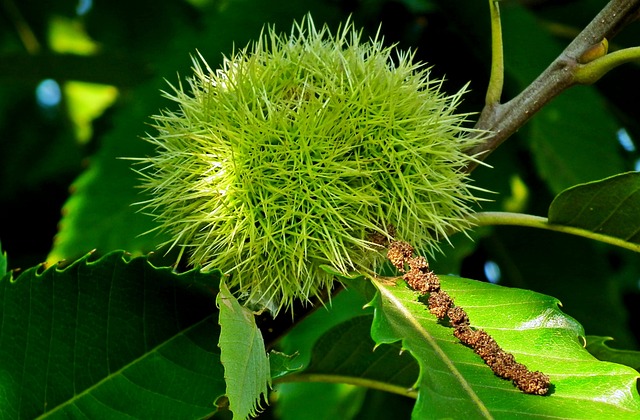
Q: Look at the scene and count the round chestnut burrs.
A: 1